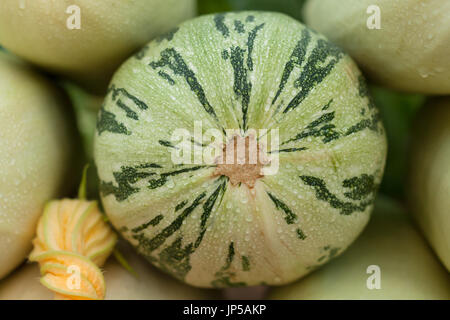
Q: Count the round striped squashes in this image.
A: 1